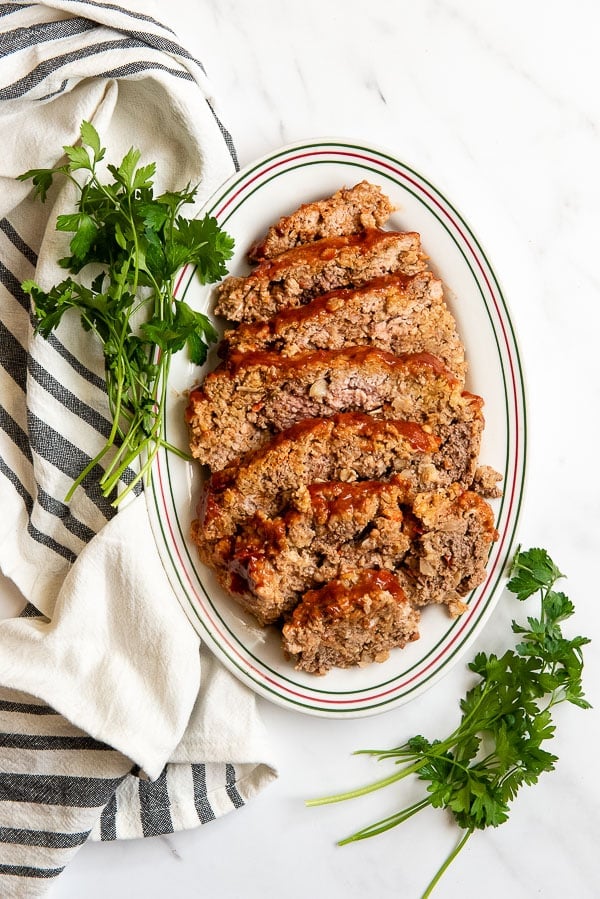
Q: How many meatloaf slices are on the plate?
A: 7